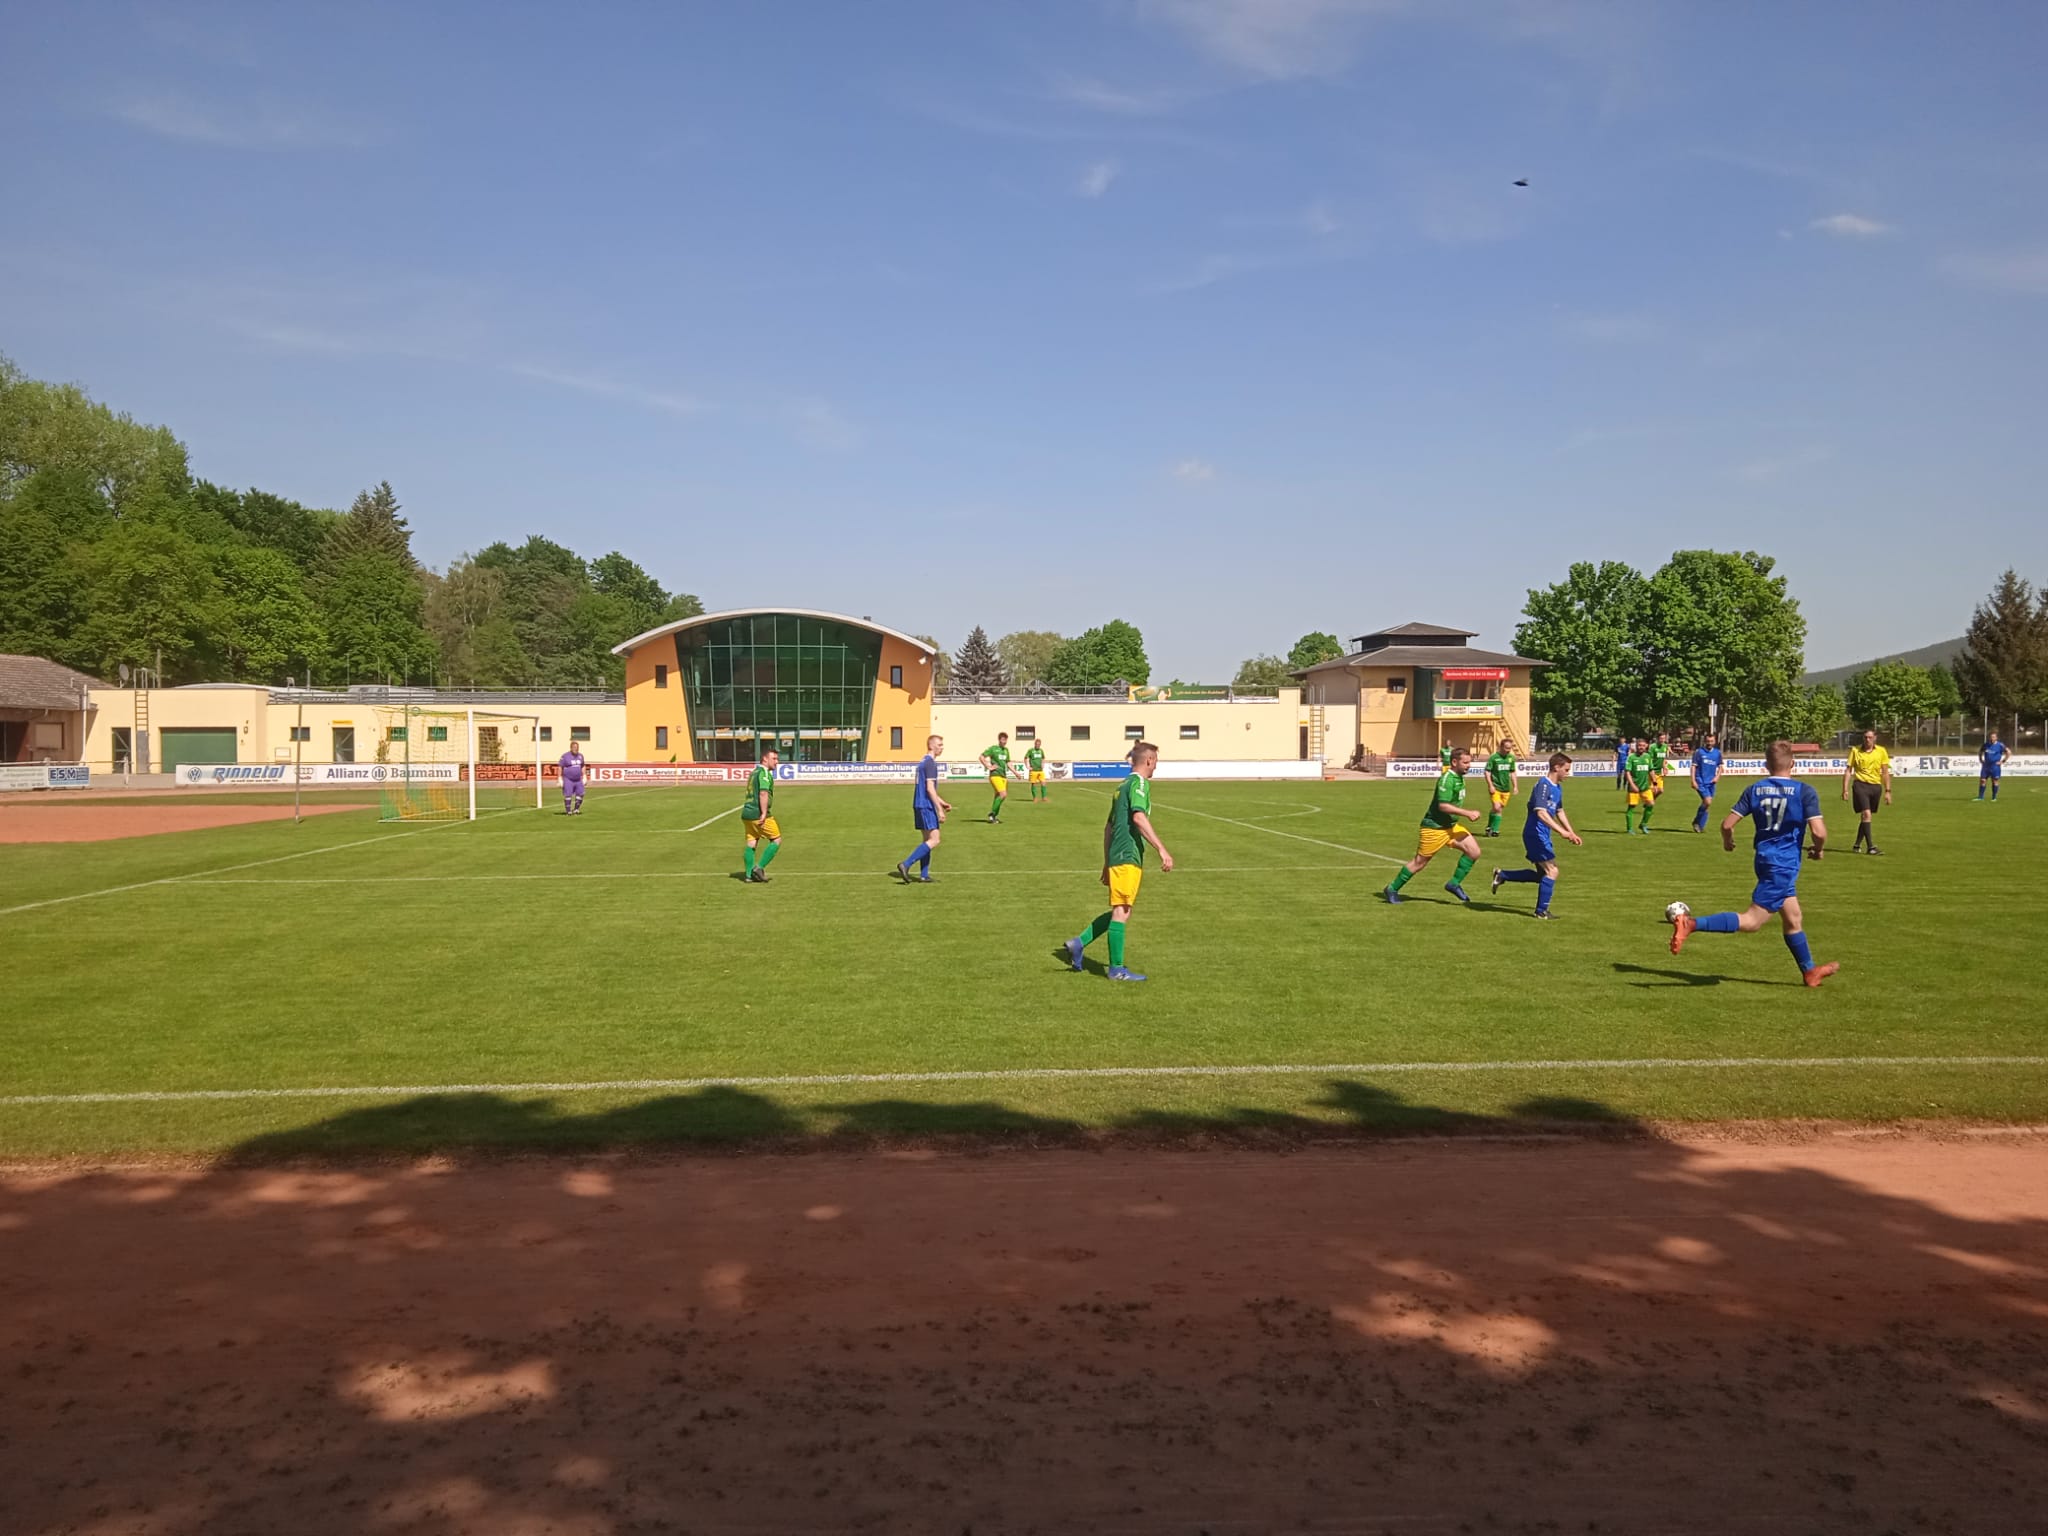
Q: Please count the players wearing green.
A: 9